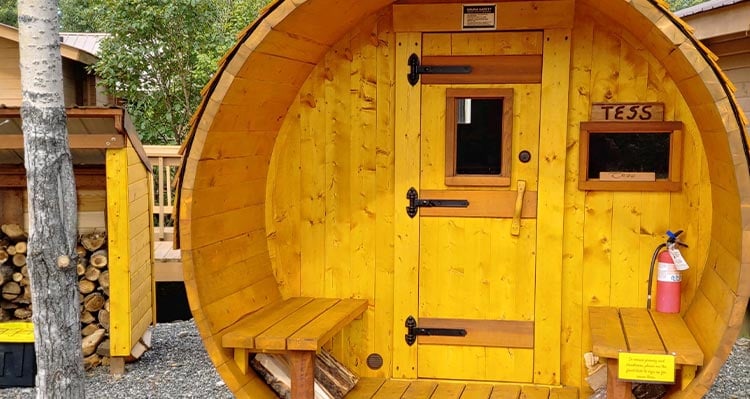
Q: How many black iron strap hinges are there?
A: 3